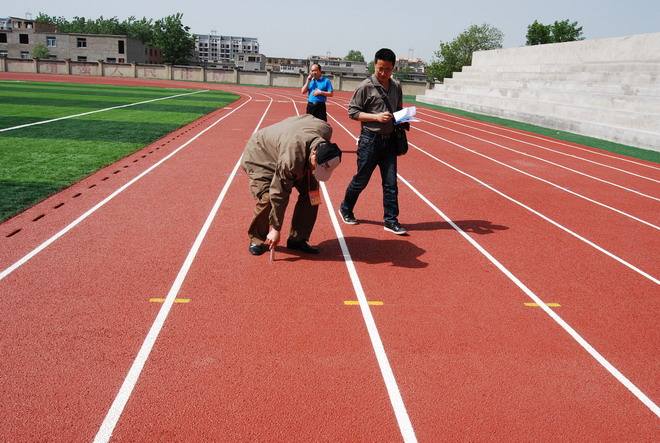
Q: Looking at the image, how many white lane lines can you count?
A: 9